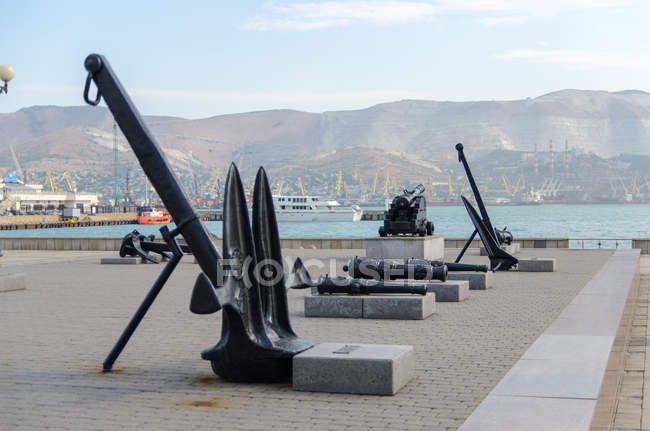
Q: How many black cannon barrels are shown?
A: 4